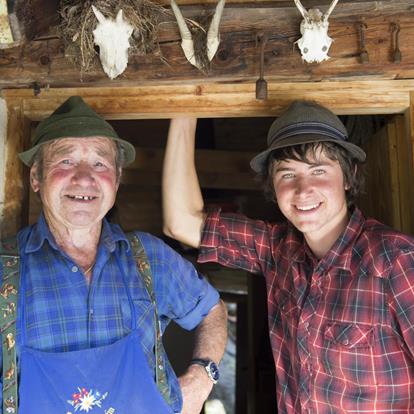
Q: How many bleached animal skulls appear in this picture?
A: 2